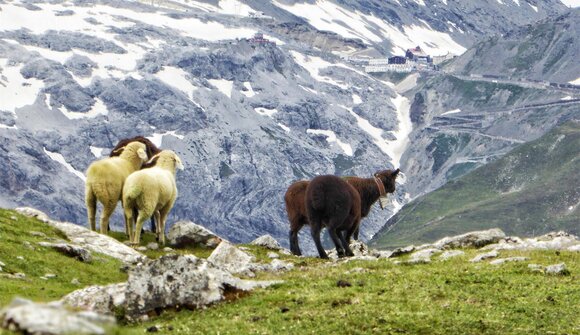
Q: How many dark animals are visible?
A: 3